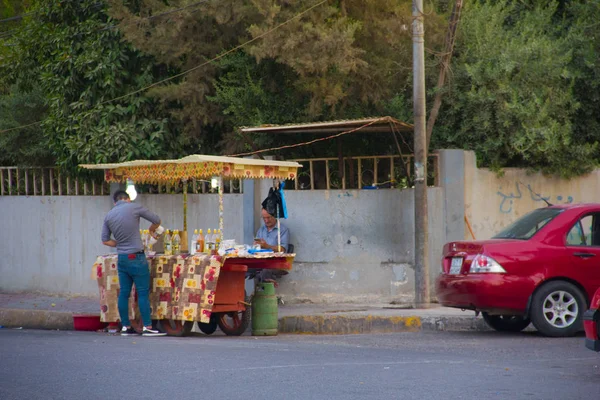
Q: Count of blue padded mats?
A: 0